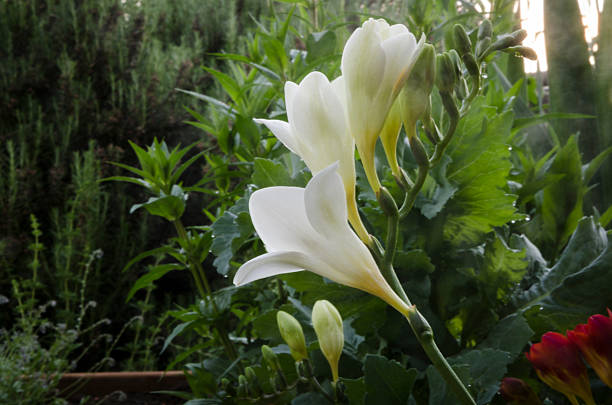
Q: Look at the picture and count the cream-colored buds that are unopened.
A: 2